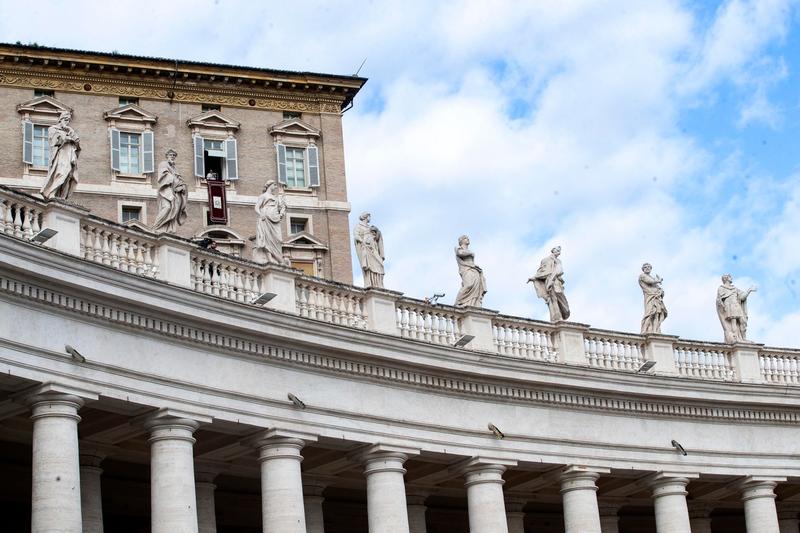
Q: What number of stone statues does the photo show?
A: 8